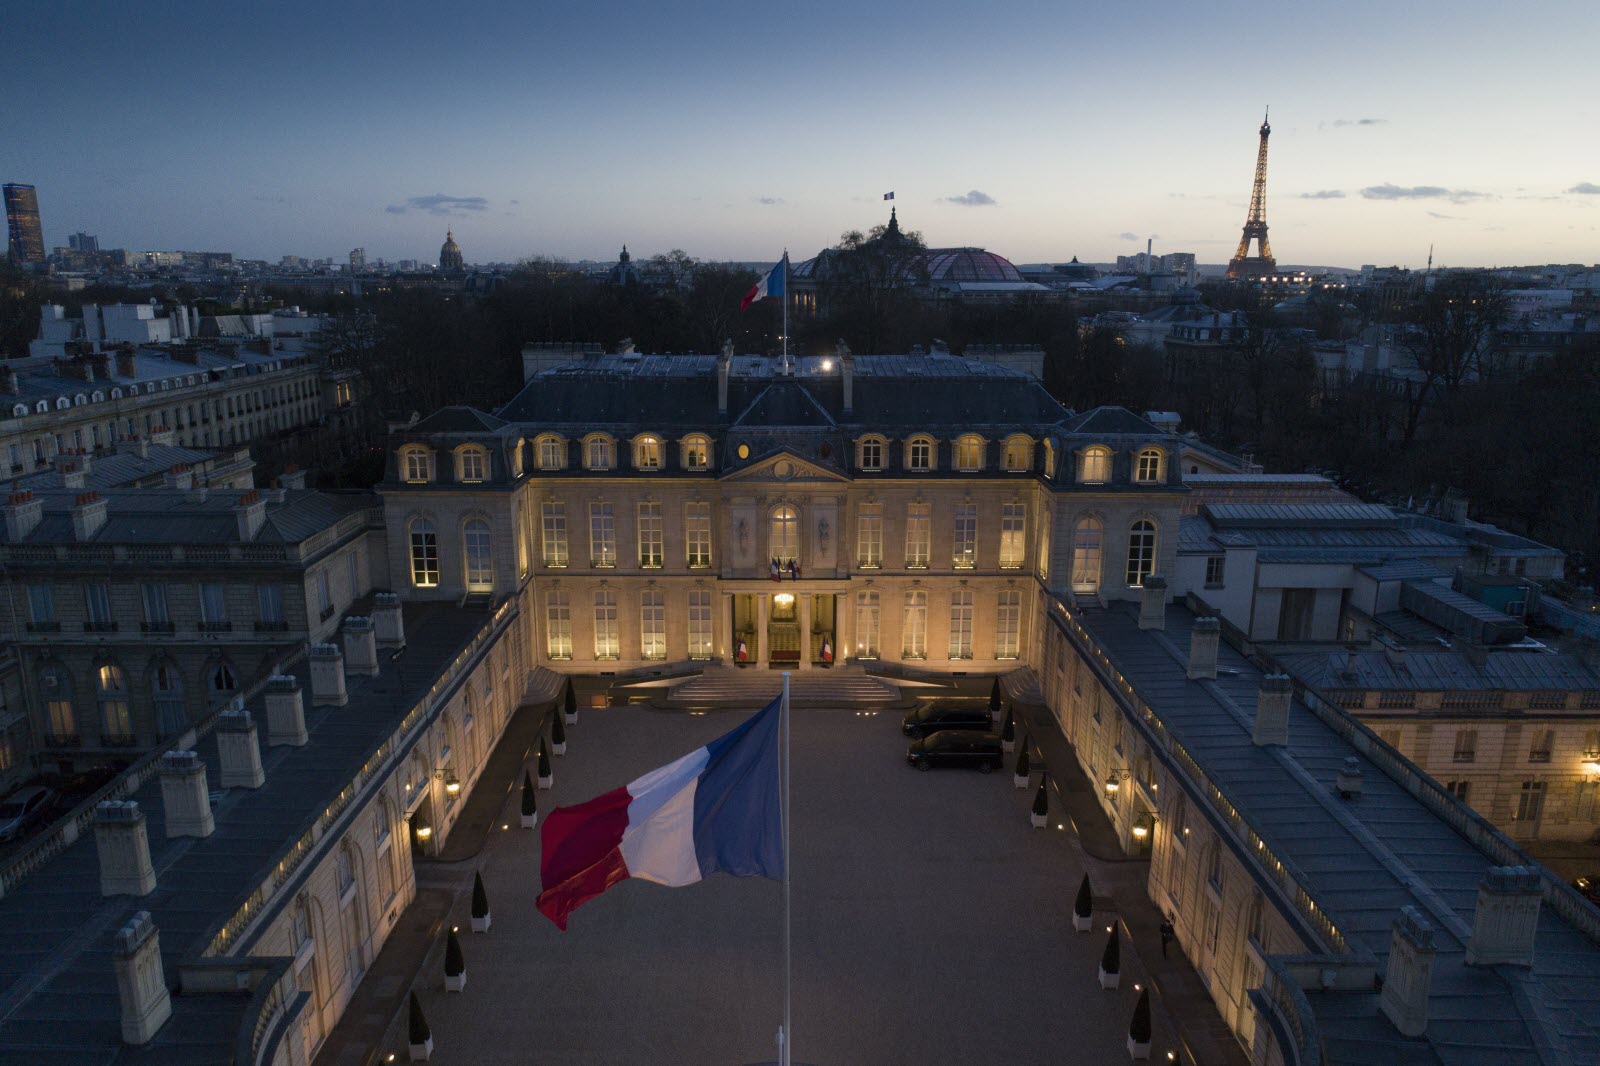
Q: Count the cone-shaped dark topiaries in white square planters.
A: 14